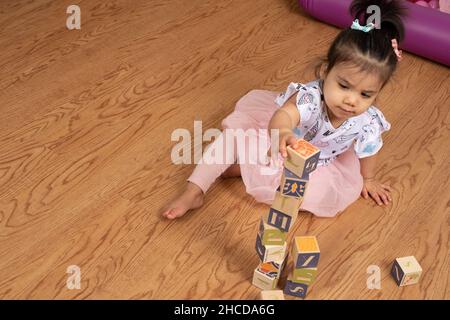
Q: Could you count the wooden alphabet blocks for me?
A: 12